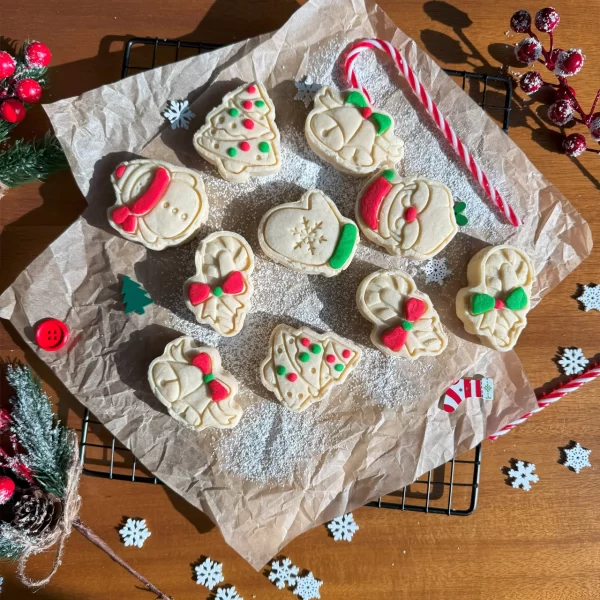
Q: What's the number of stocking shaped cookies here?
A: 0